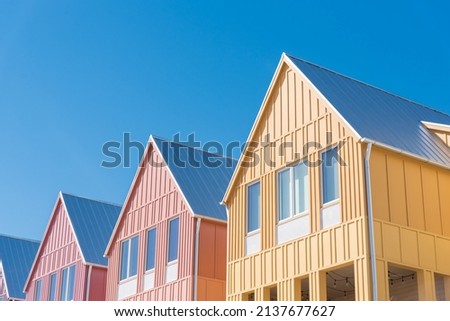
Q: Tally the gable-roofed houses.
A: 4